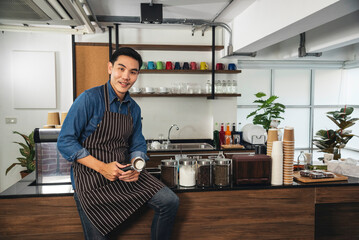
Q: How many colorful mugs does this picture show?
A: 10